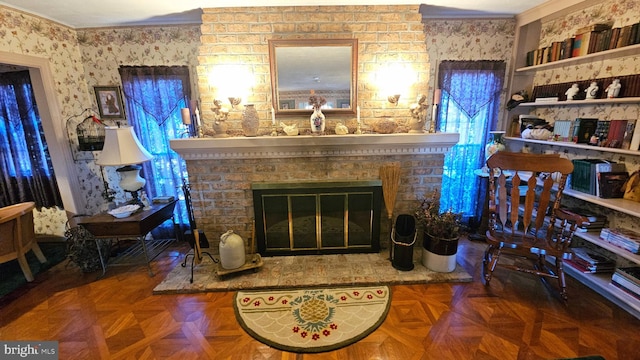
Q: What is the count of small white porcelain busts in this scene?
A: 3